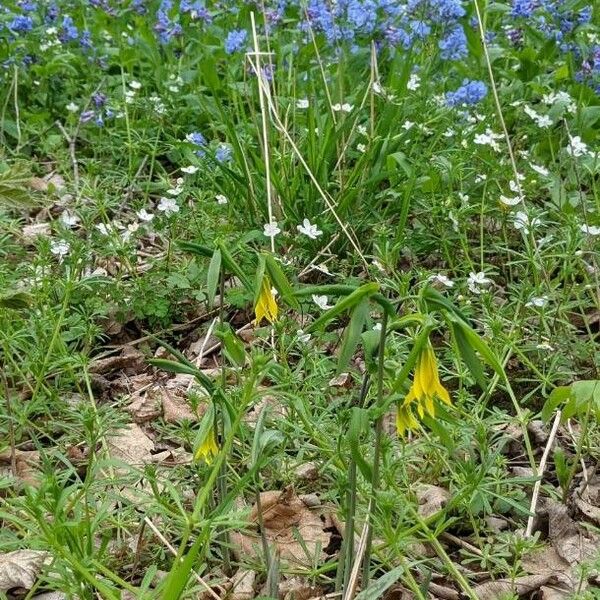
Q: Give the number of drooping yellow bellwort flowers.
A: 4